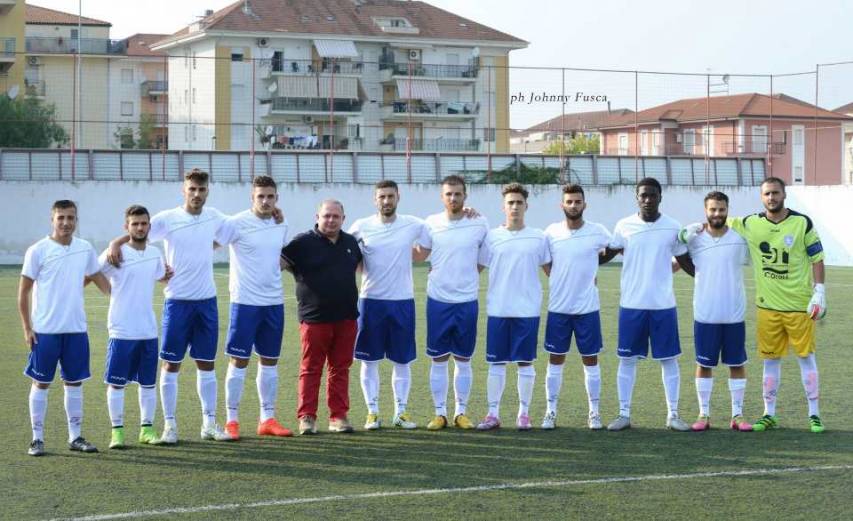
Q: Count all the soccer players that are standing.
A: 11